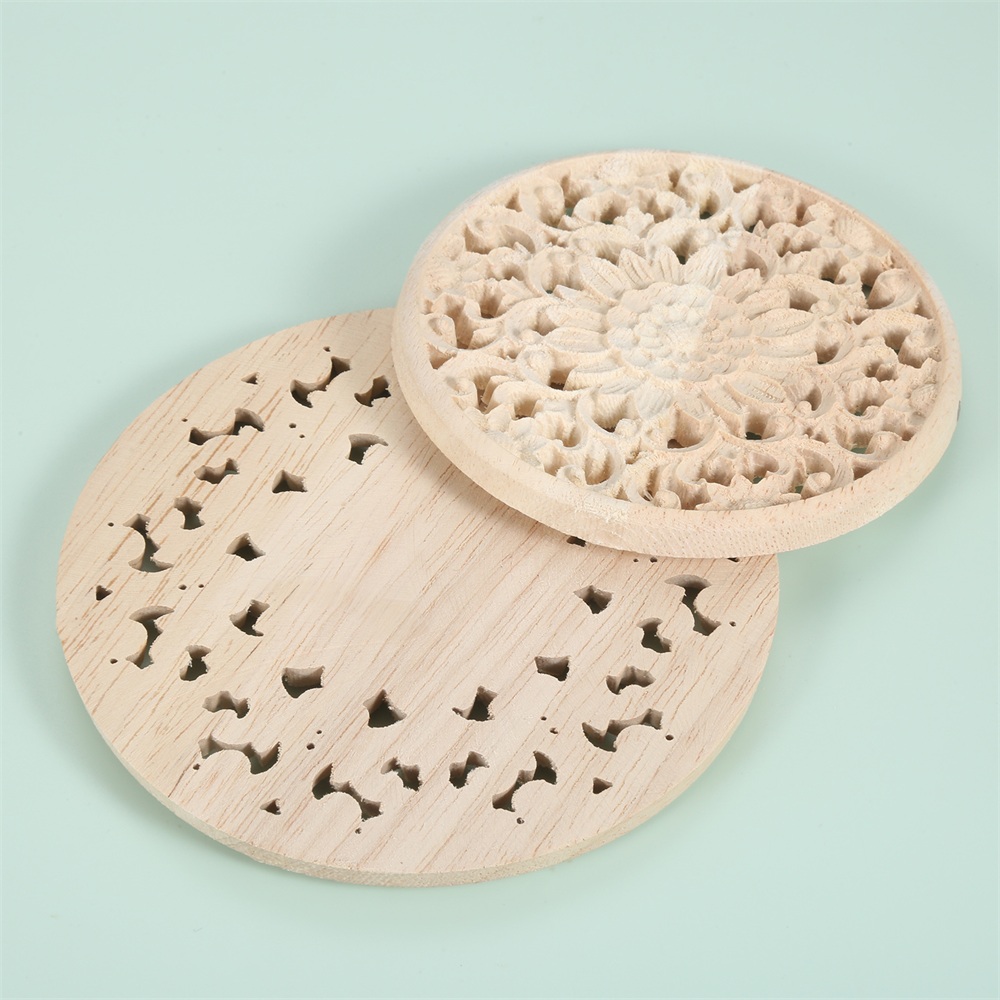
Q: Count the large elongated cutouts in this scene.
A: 9